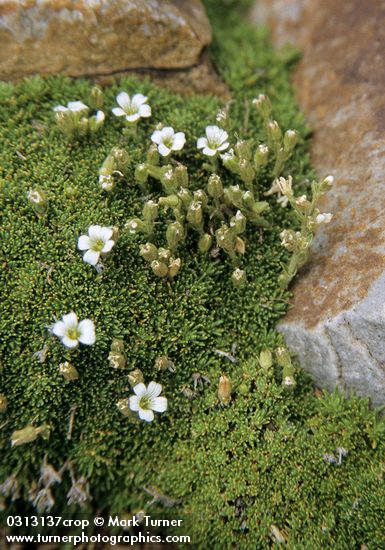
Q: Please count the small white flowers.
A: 7